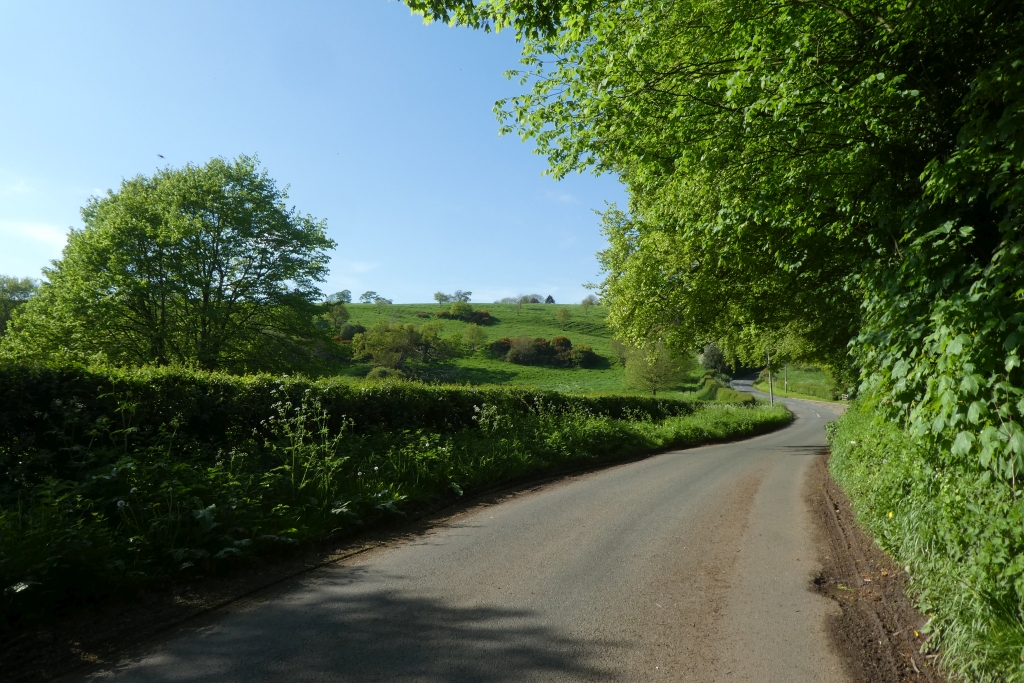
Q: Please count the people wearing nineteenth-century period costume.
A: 0